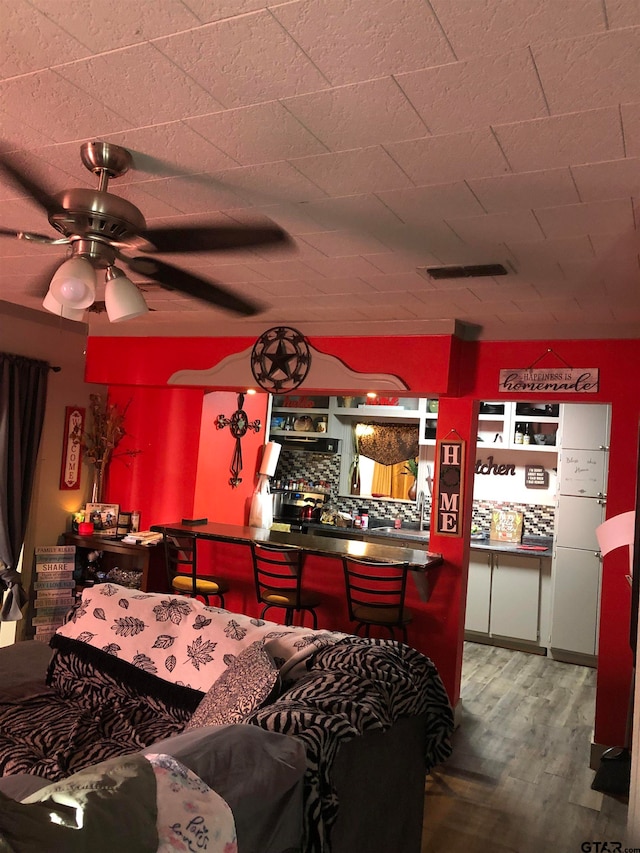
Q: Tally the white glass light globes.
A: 3